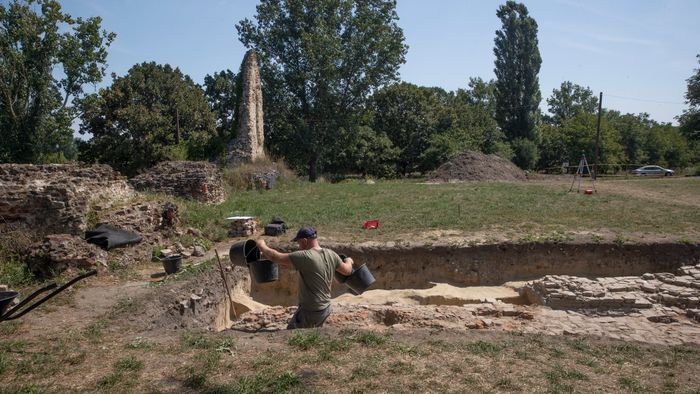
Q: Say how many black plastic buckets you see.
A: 5